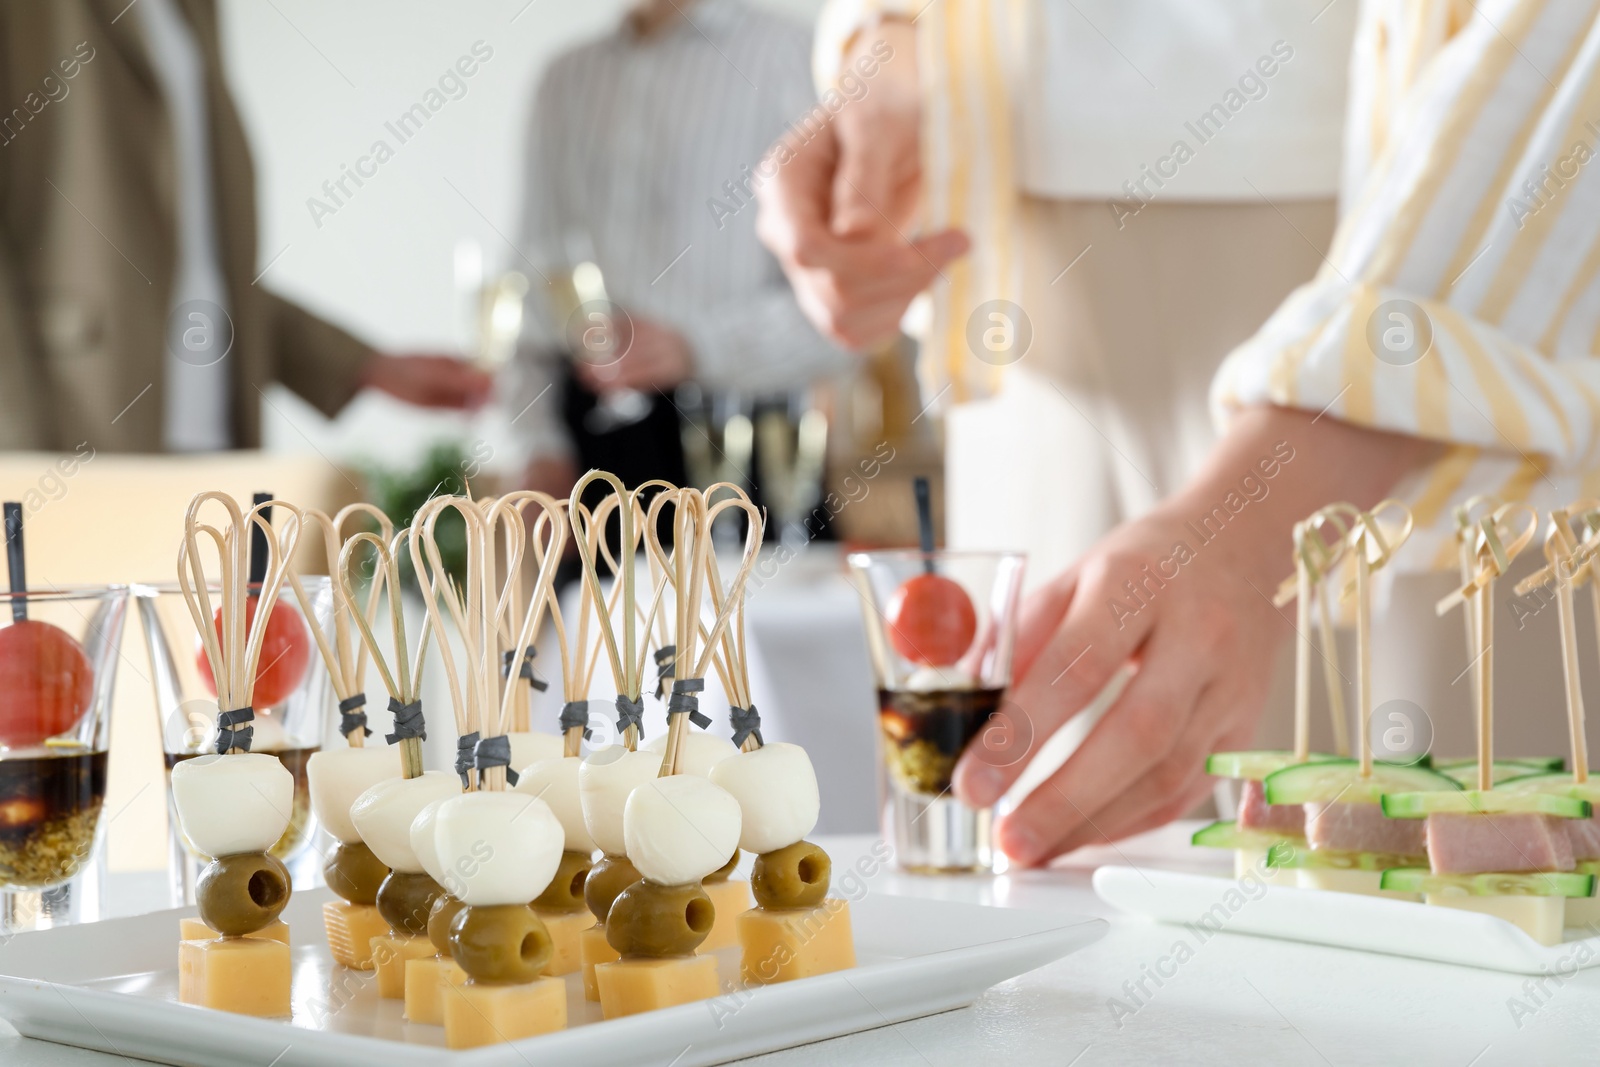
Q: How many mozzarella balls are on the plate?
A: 11